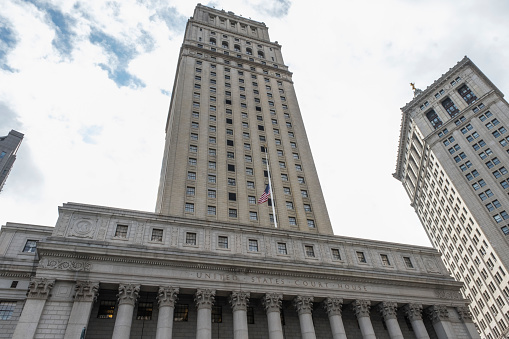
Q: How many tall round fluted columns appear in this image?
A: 10